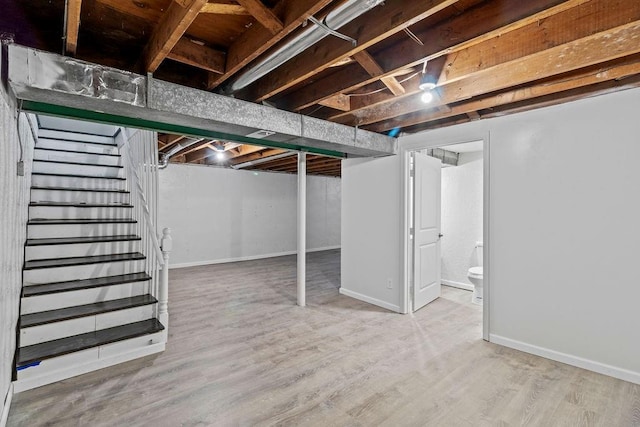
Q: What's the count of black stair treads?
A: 13